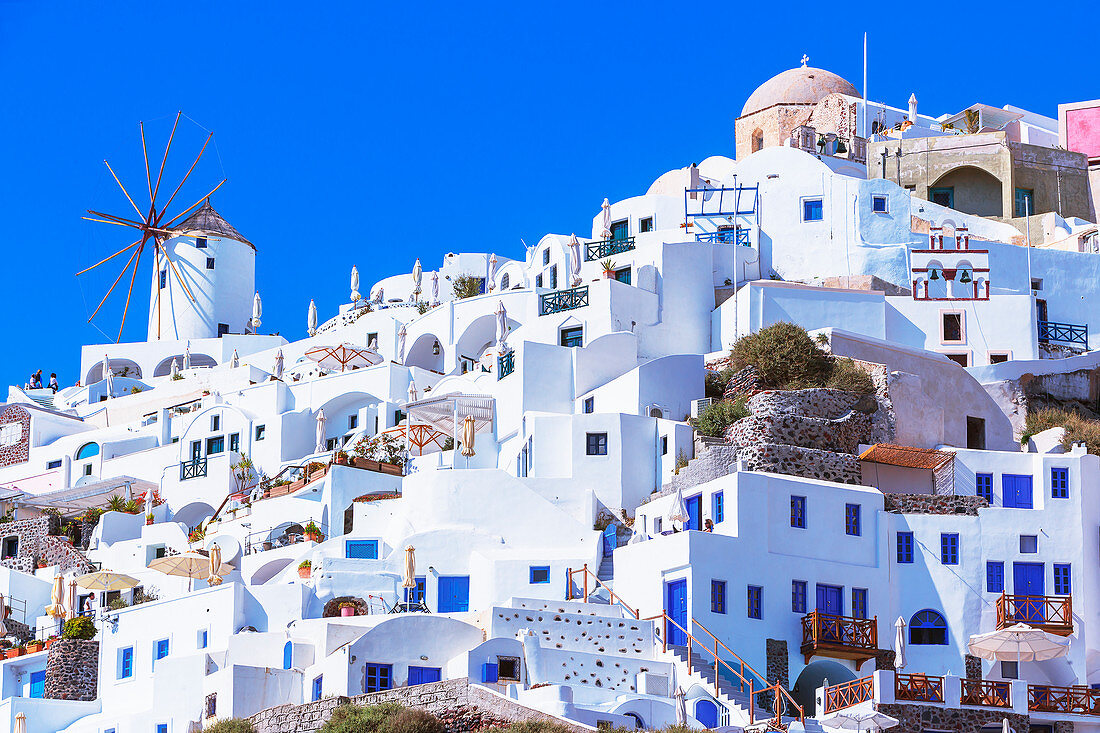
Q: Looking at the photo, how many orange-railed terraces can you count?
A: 3